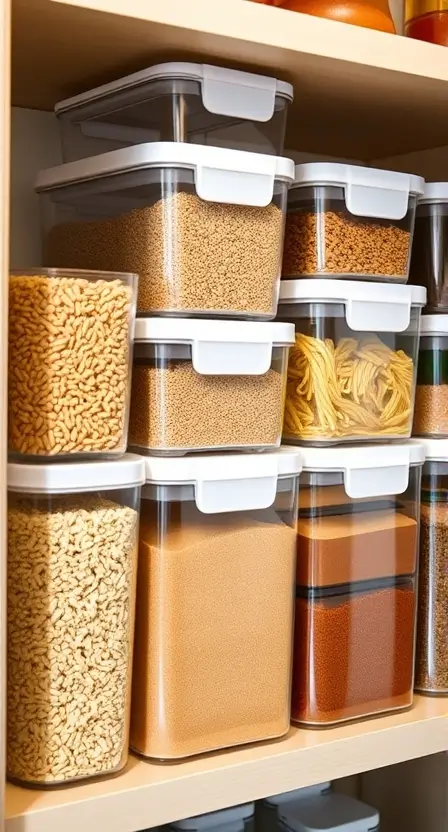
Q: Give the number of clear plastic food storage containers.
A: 12